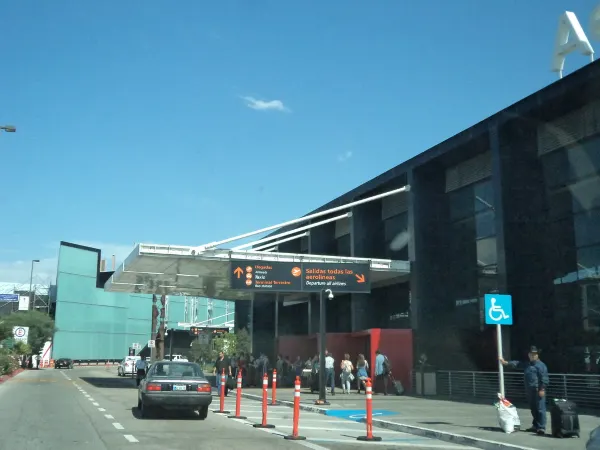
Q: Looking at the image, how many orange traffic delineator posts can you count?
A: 6